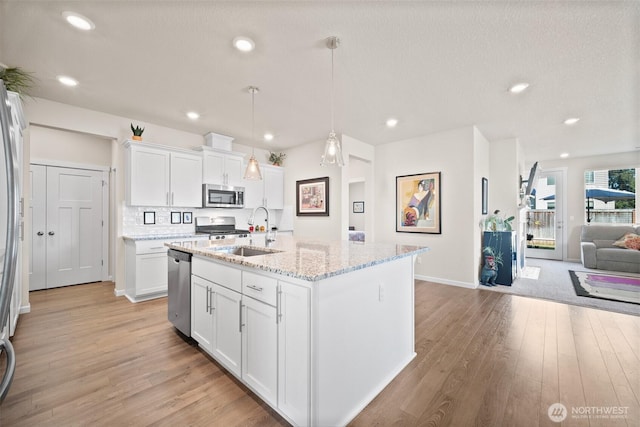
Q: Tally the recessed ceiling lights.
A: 9